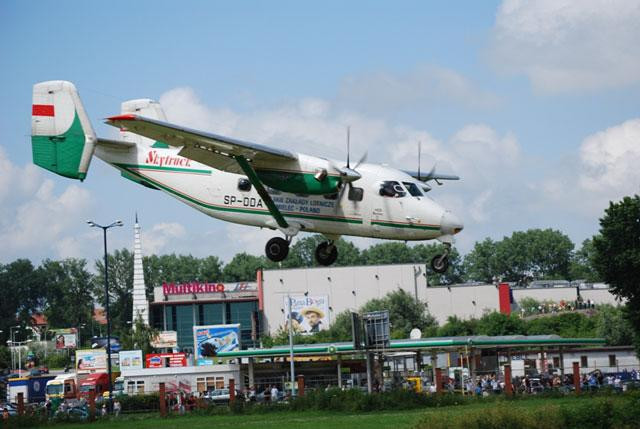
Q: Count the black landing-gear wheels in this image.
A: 3